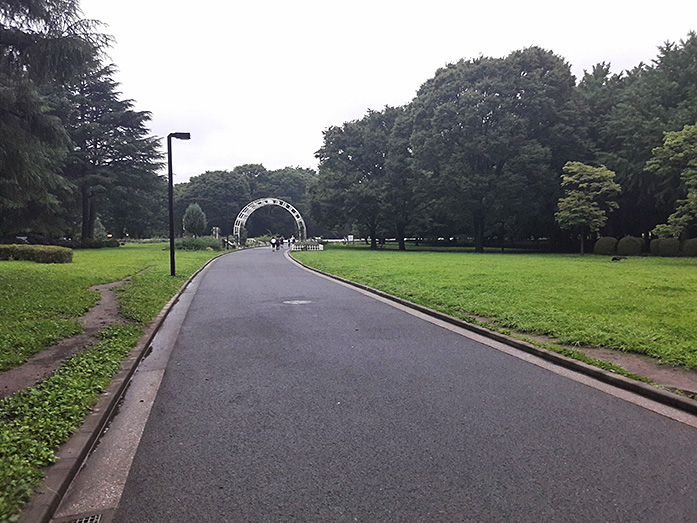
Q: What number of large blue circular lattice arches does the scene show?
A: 0